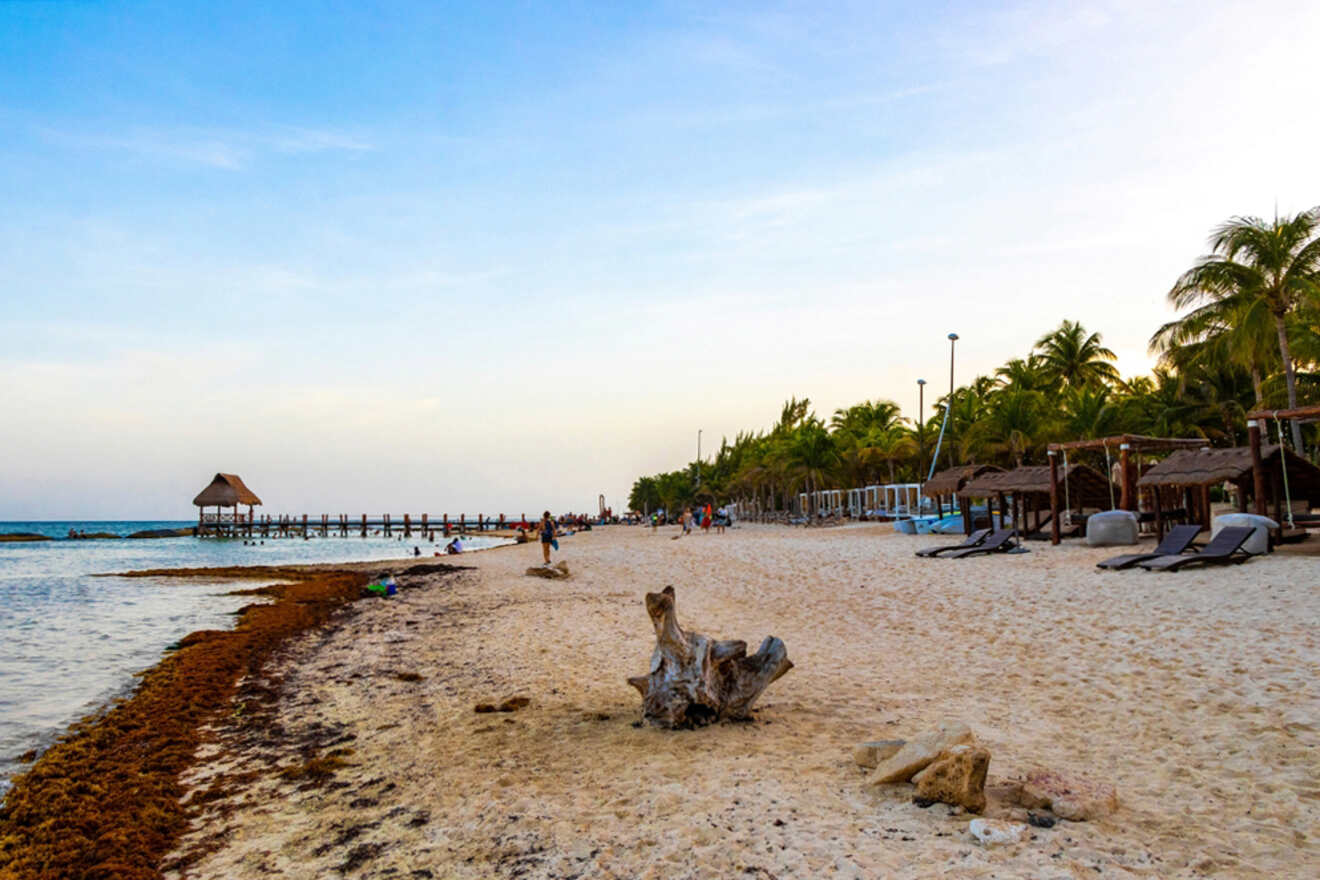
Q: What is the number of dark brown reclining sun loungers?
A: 4